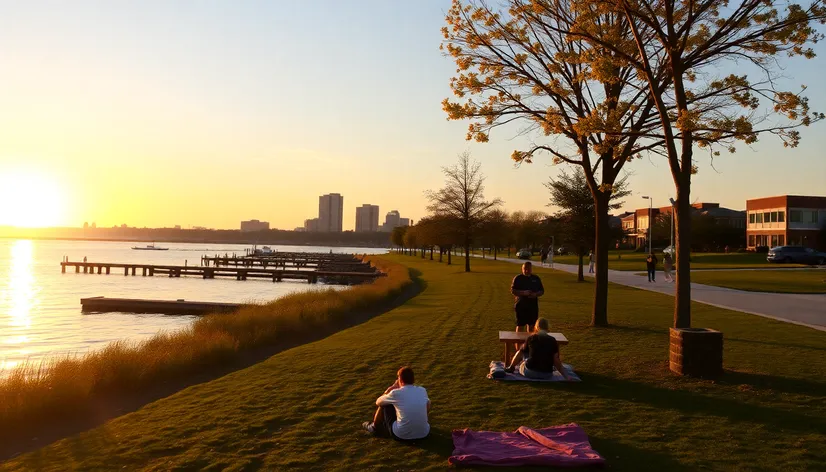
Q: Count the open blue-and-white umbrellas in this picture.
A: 0